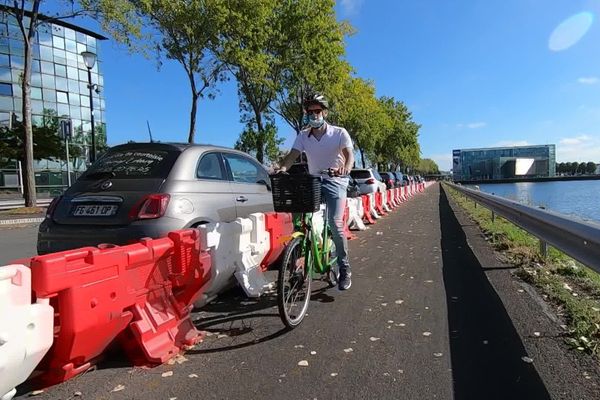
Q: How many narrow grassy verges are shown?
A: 1